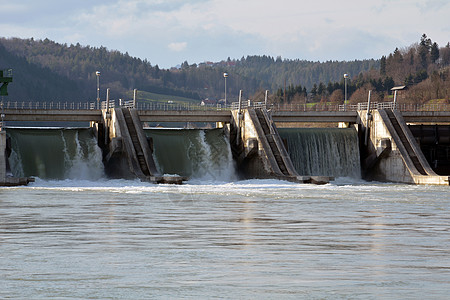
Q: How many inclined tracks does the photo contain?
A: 3